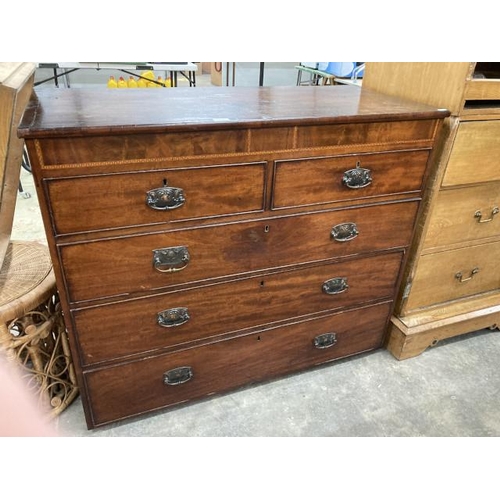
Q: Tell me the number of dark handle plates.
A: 8